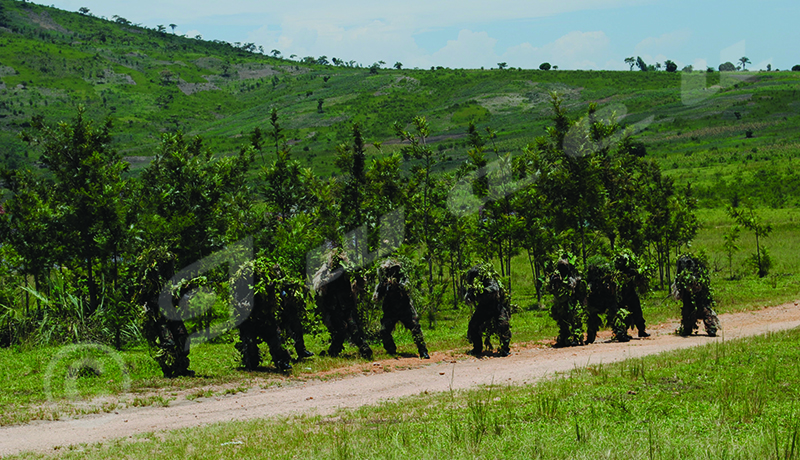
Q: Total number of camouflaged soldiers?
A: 10